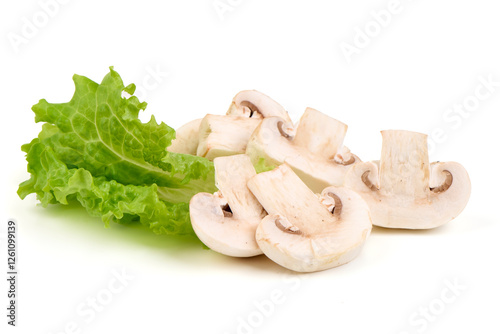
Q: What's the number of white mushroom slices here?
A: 5